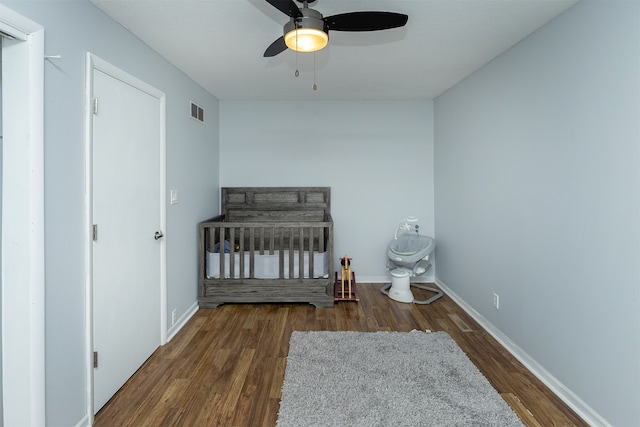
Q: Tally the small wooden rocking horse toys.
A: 1